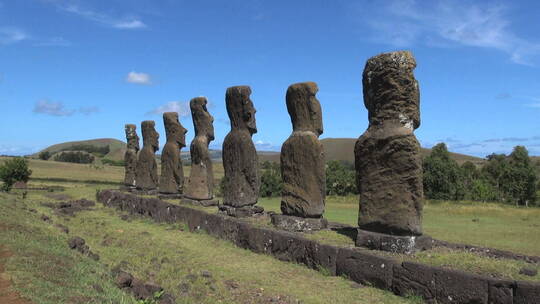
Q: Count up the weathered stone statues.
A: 7